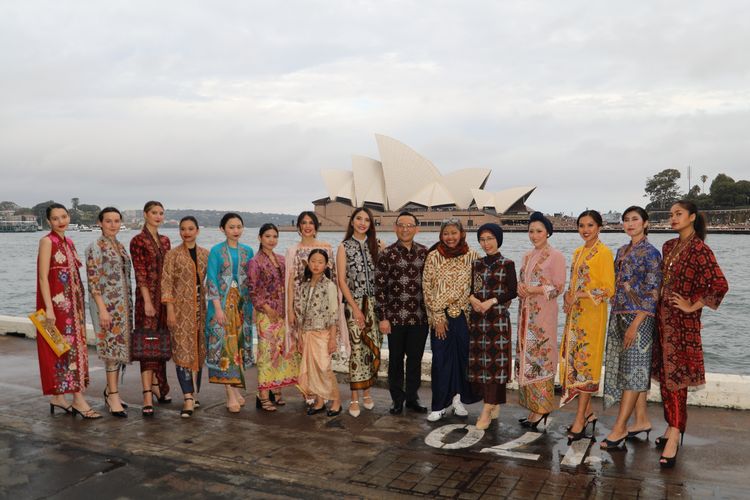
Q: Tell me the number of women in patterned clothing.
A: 14